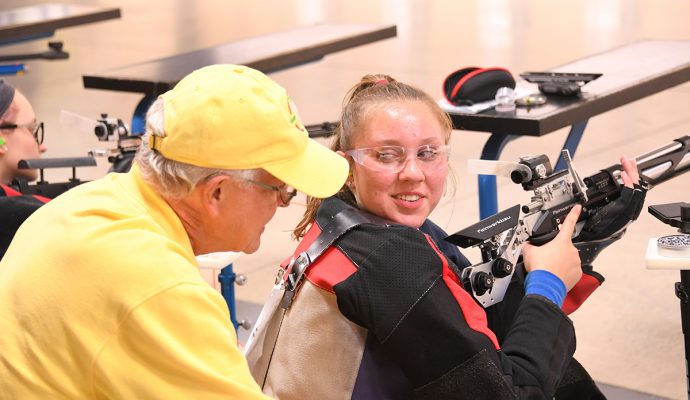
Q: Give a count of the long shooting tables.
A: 3